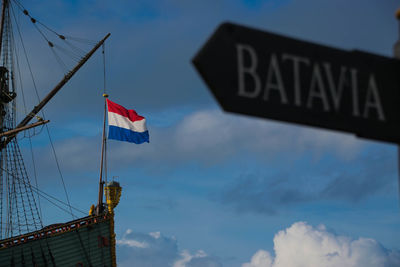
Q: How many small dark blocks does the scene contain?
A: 4